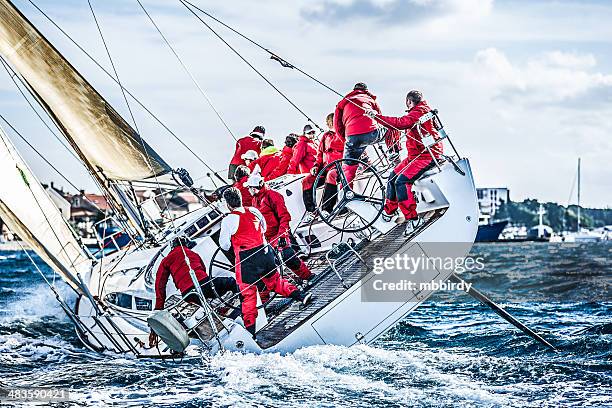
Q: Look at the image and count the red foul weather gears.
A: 12